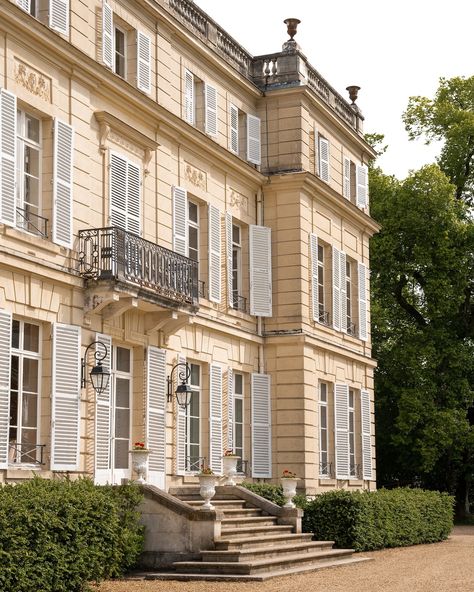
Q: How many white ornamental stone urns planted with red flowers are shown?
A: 4